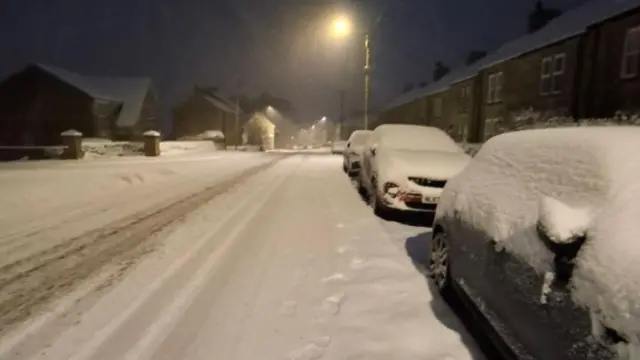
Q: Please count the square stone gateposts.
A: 2